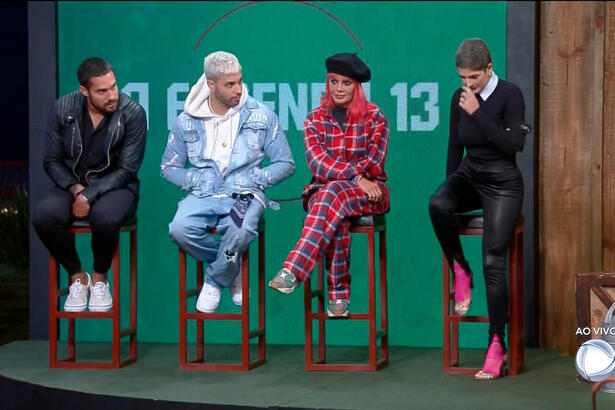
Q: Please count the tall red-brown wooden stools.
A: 4